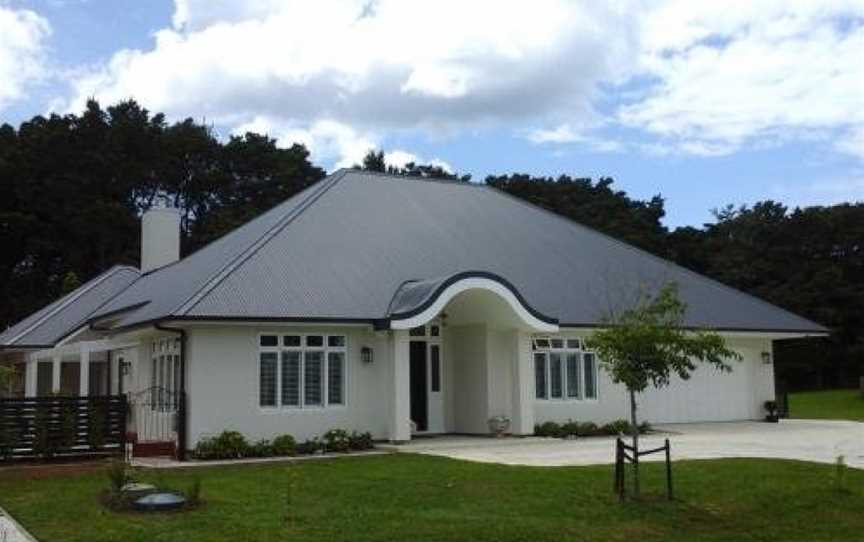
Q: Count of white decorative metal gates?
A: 1